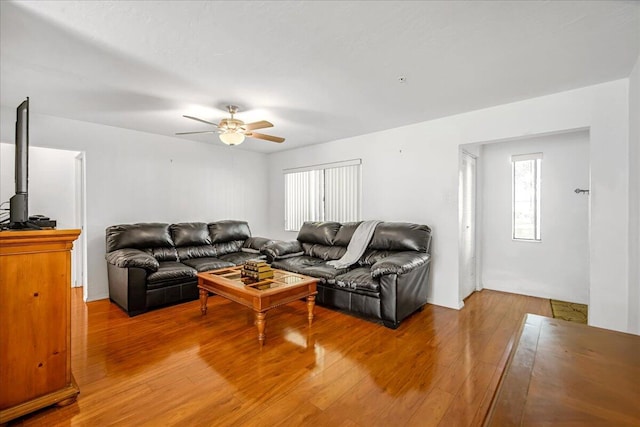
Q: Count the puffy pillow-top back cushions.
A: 6